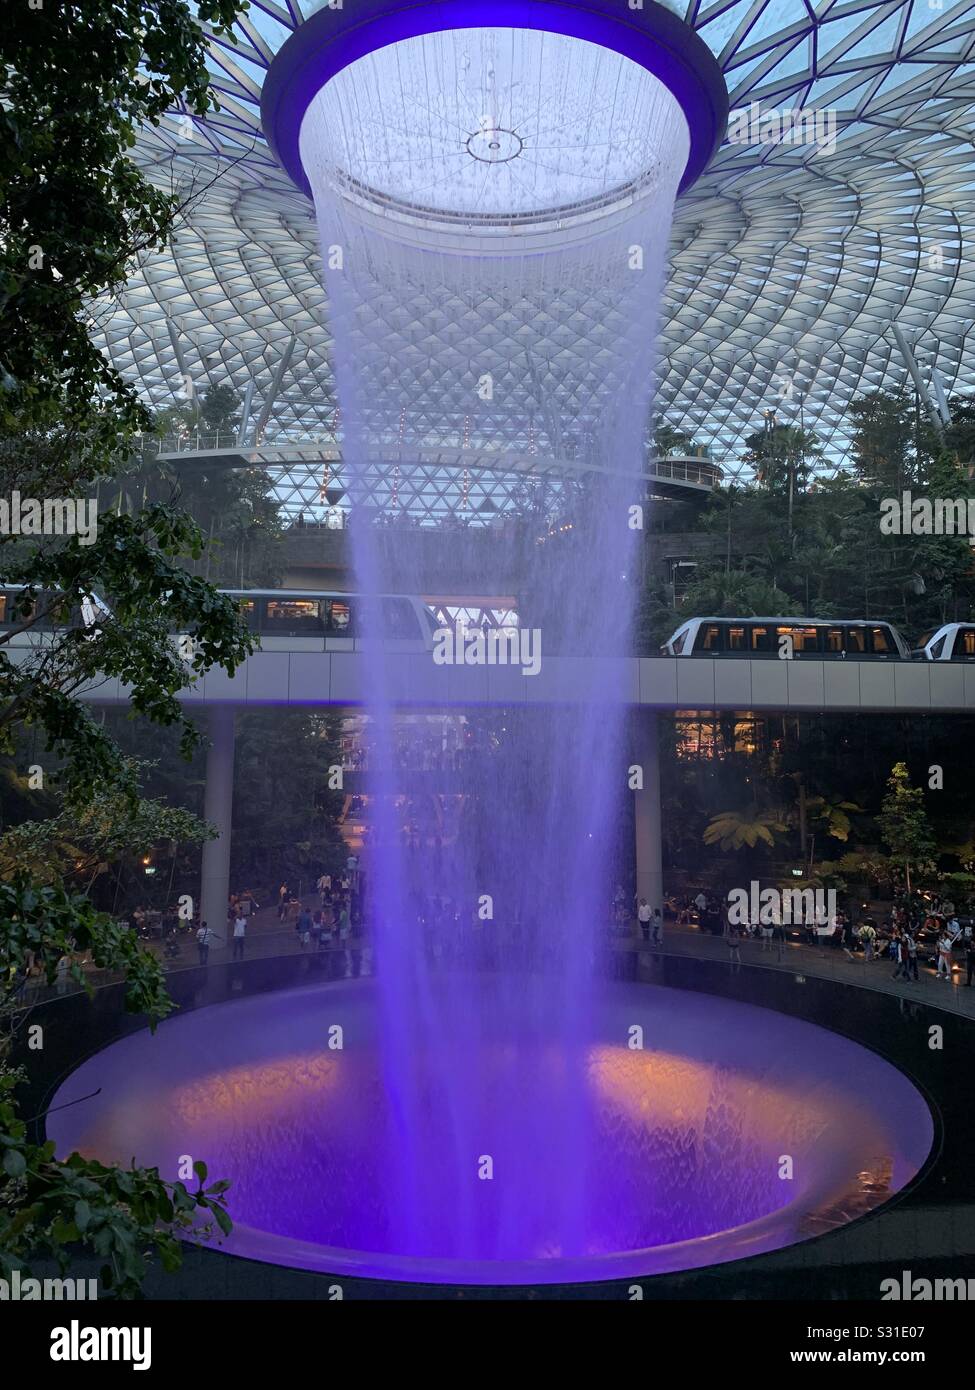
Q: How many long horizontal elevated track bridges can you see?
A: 1